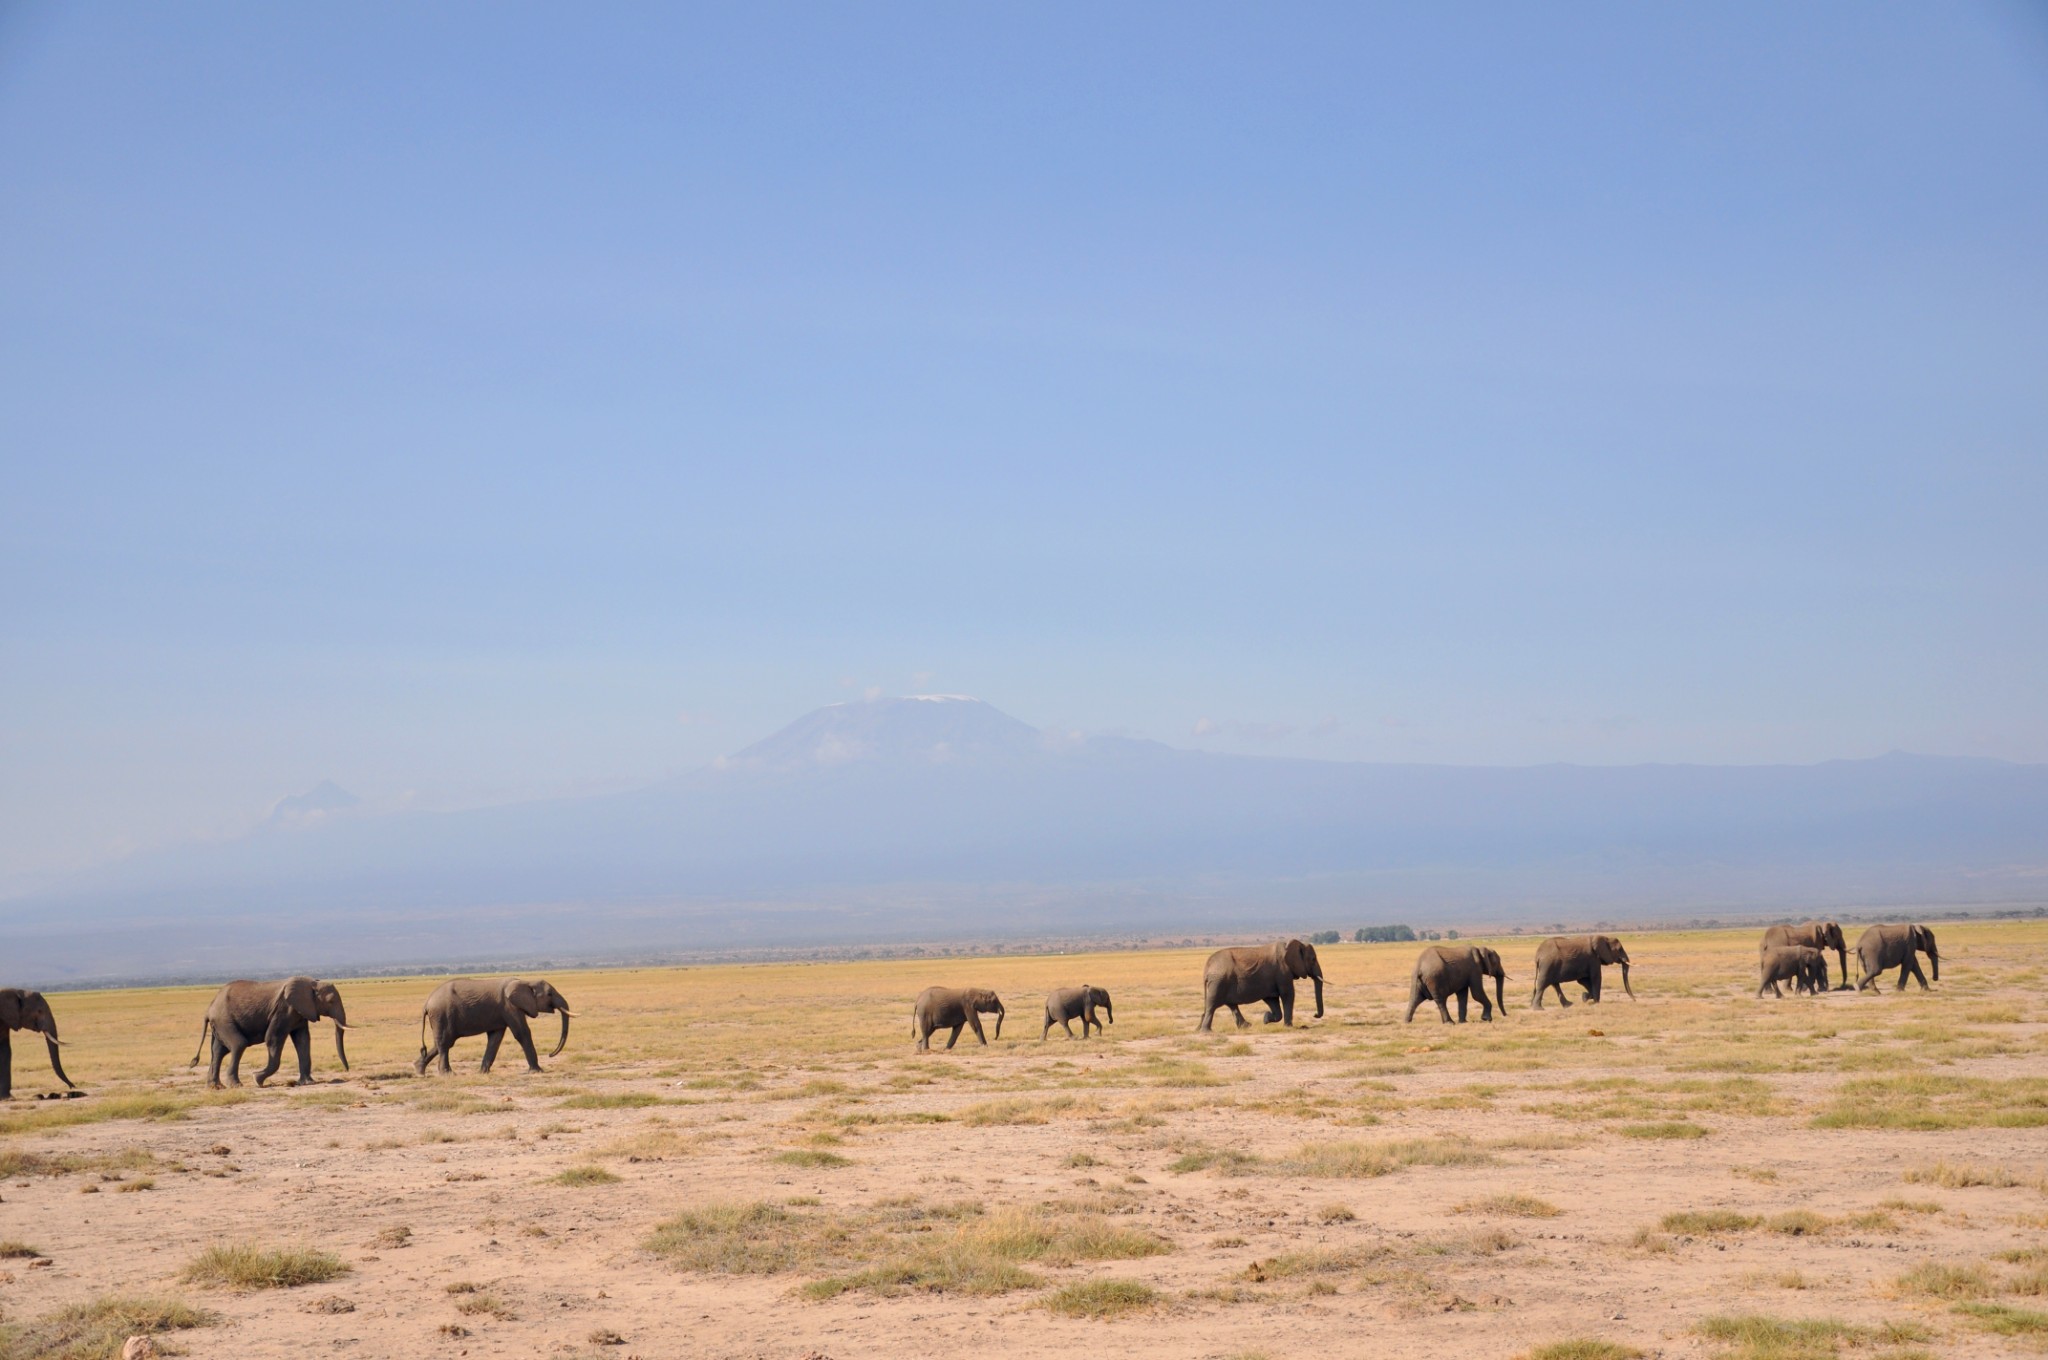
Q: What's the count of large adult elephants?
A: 8